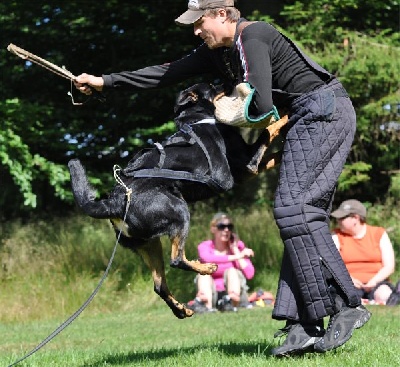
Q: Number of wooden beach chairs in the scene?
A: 0